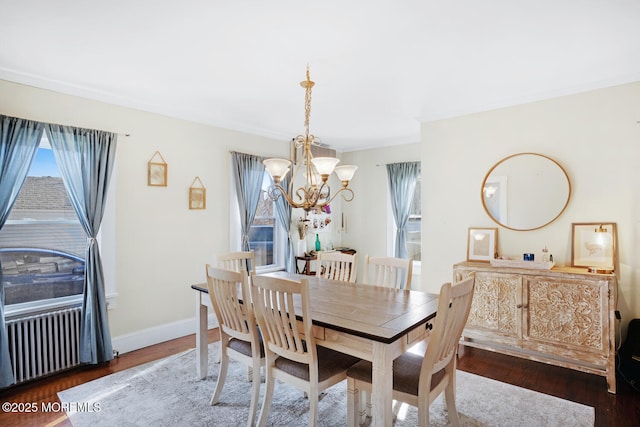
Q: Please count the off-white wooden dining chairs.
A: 6